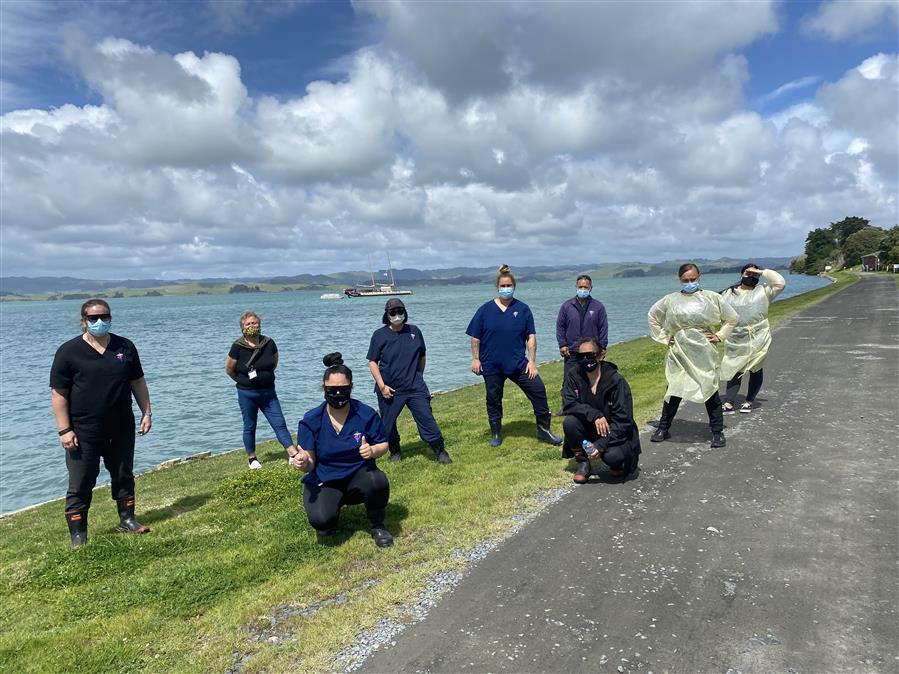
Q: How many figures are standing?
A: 7